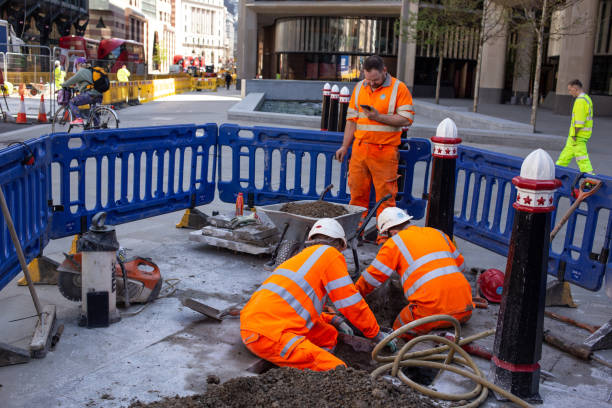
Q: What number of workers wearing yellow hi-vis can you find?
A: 3